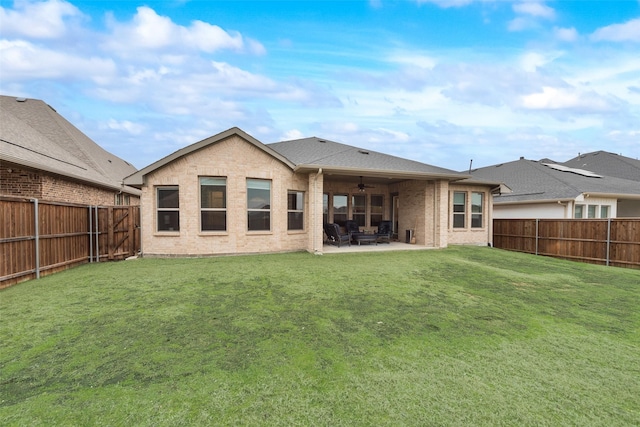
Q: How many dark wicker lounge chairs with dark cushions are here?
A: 3